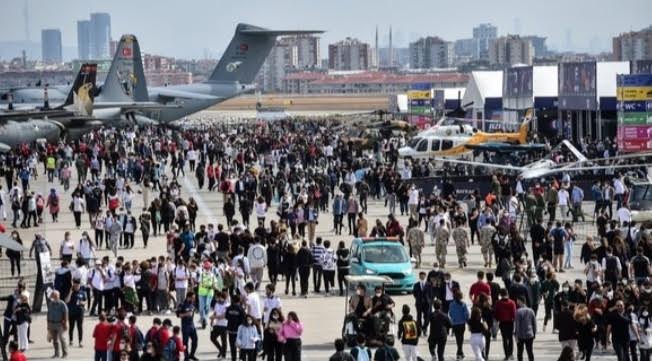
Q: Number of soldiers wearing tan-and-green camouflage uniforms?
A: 4